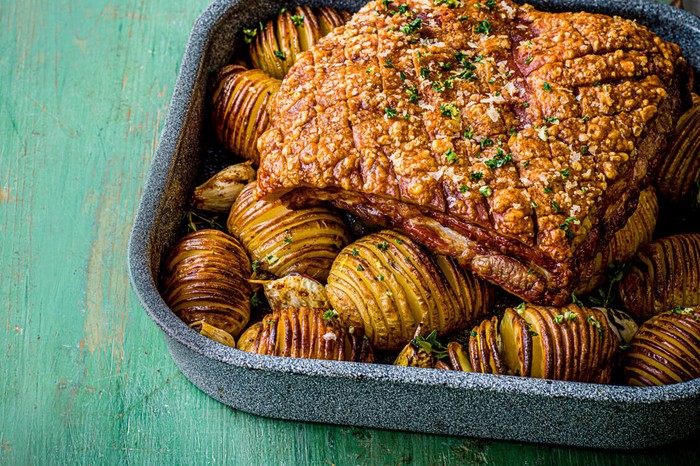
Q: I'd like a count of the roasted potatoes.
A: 11